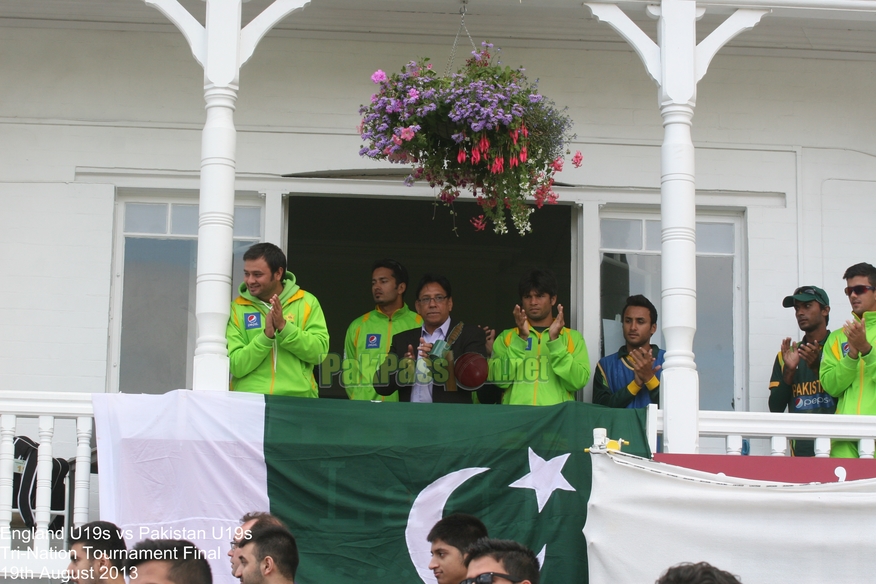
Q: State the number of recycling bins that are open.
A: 0